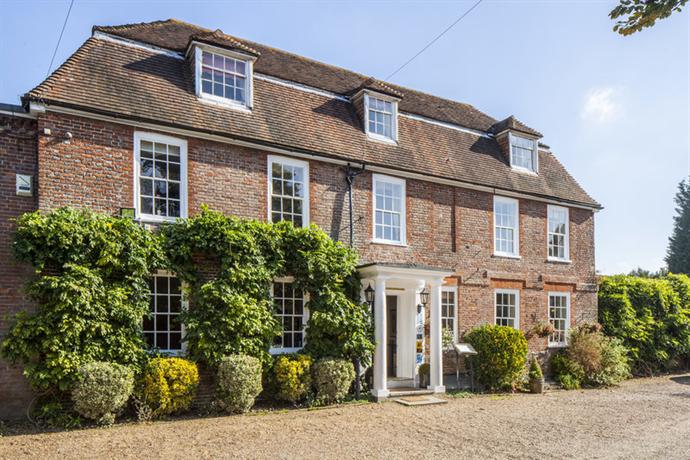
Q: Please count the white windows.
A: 13